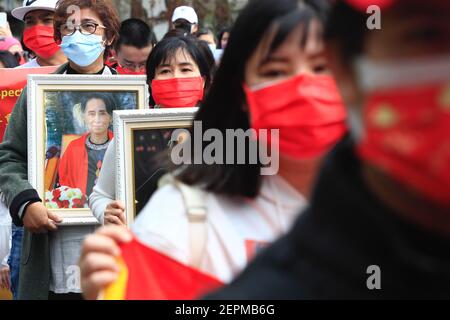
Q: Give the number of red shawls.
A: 1